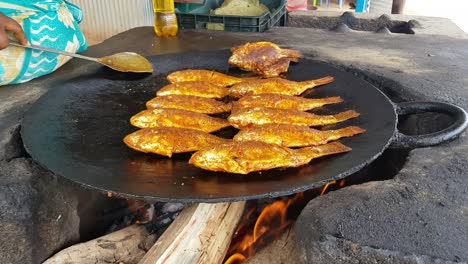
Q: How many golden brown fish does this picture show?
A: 11